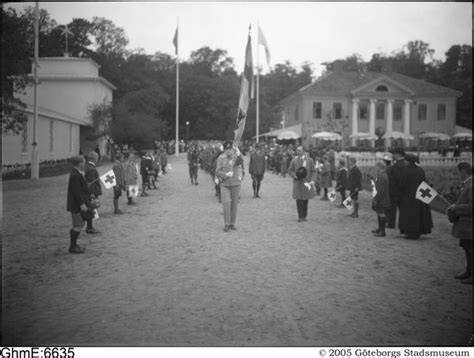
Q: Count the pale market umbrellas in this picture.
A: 6